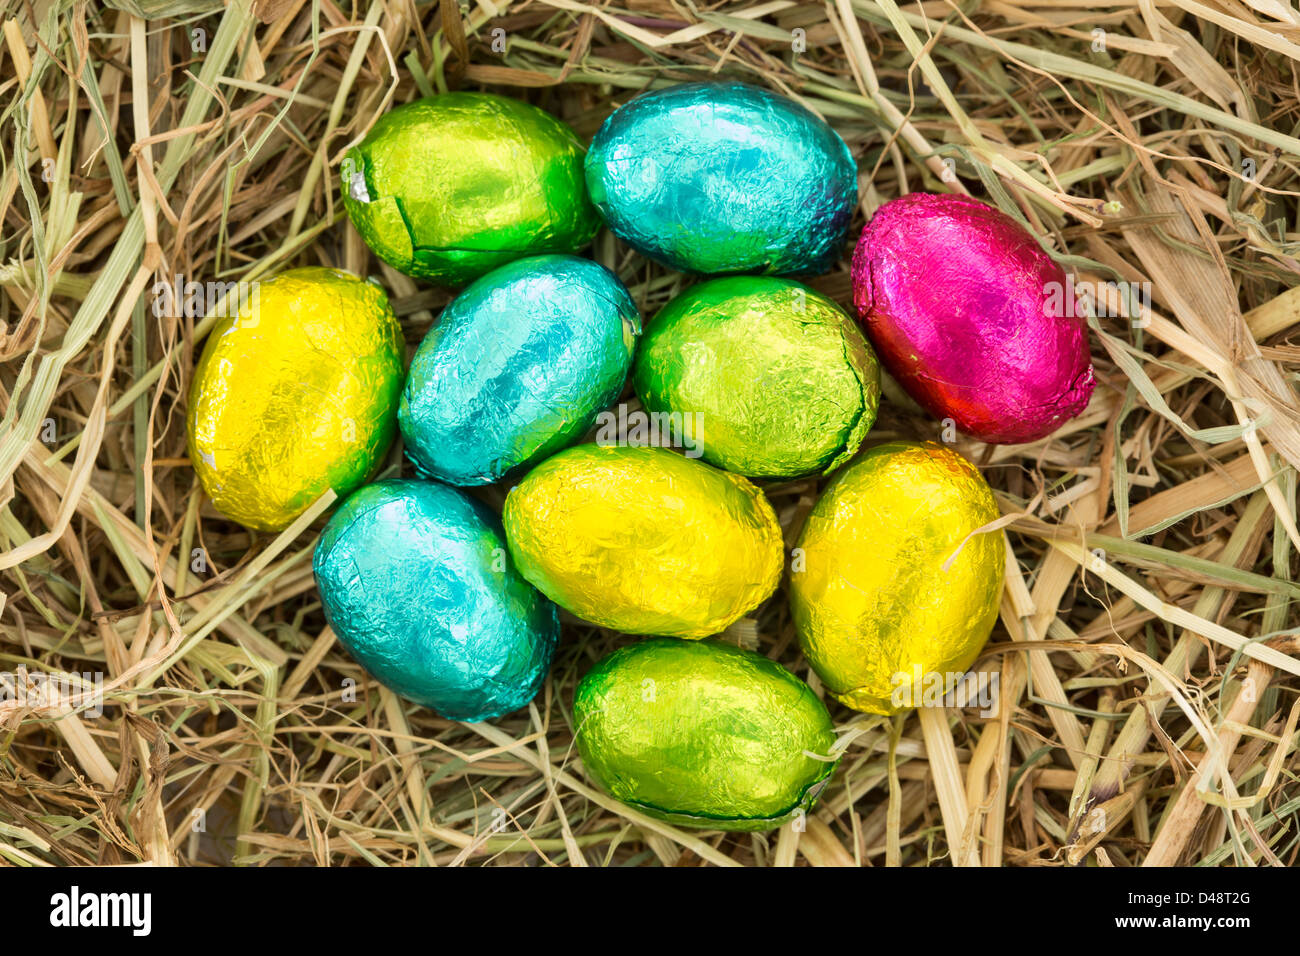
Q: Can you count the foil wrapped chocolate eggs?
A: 10